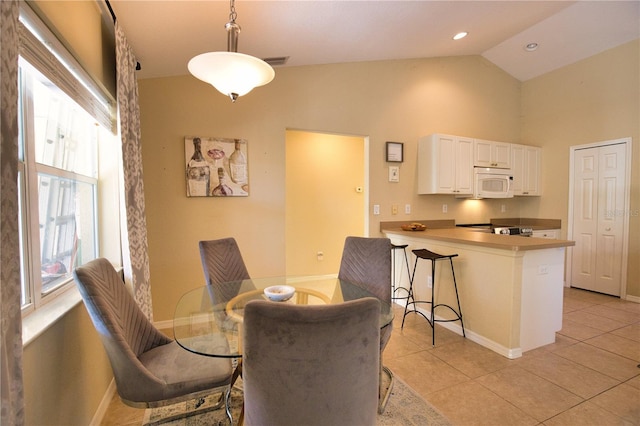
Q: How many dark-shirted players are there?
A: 0